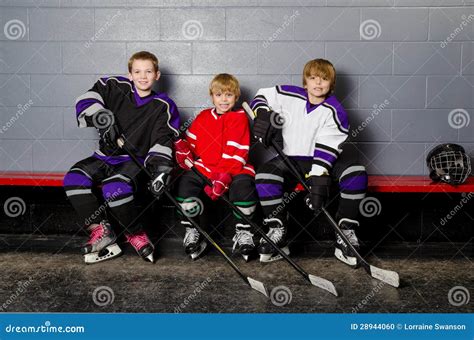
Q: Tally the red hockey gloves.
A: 2